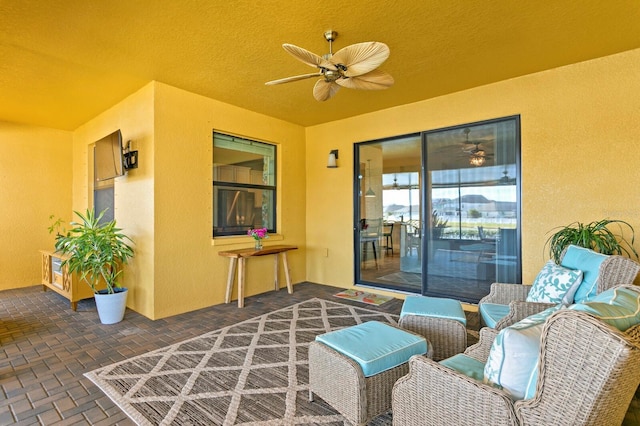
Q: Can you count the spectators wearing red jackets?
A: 0